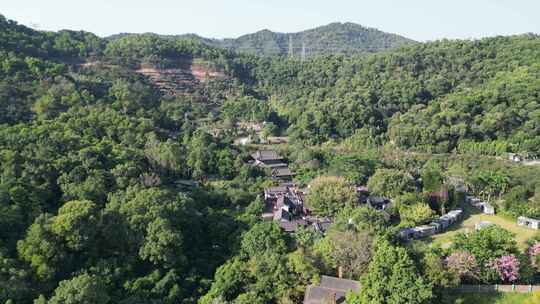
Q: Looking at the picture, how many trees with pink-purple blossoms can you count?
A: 3